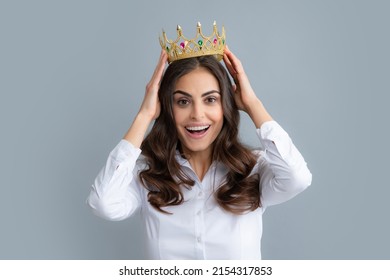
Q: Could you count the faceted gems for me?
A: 5